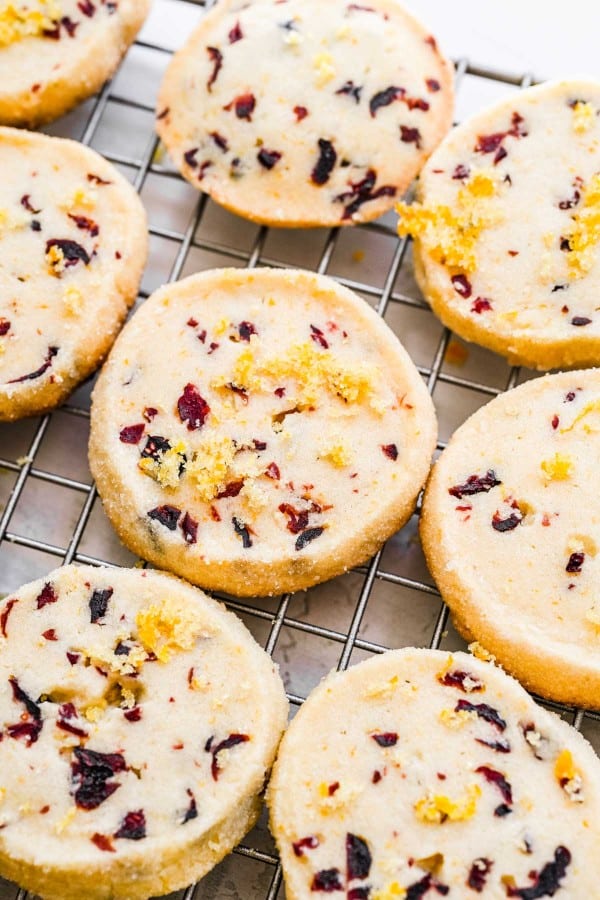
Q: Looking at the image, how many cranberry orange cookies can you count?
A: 8